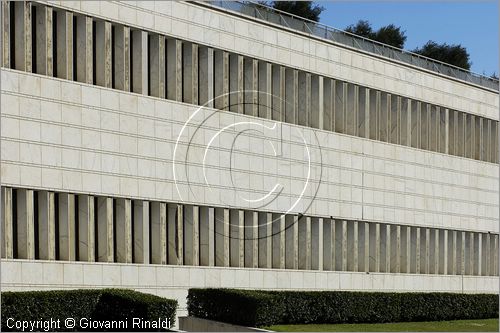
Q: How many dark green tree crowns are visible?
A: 3